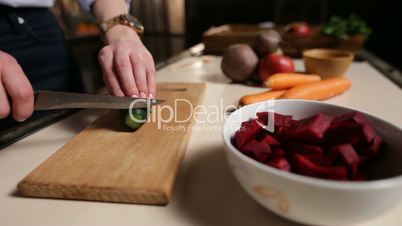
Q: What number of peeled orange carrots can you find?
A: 3